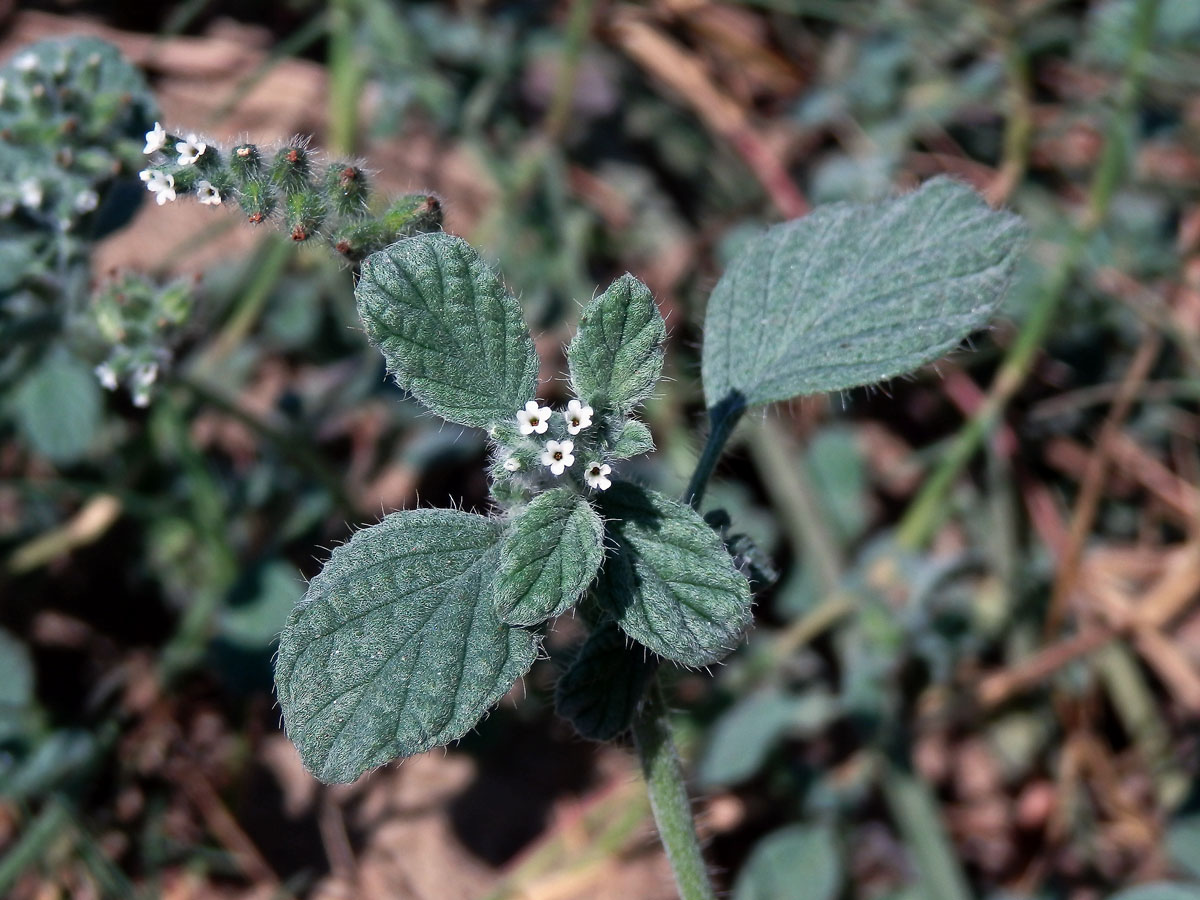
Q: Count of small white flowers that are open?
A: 8